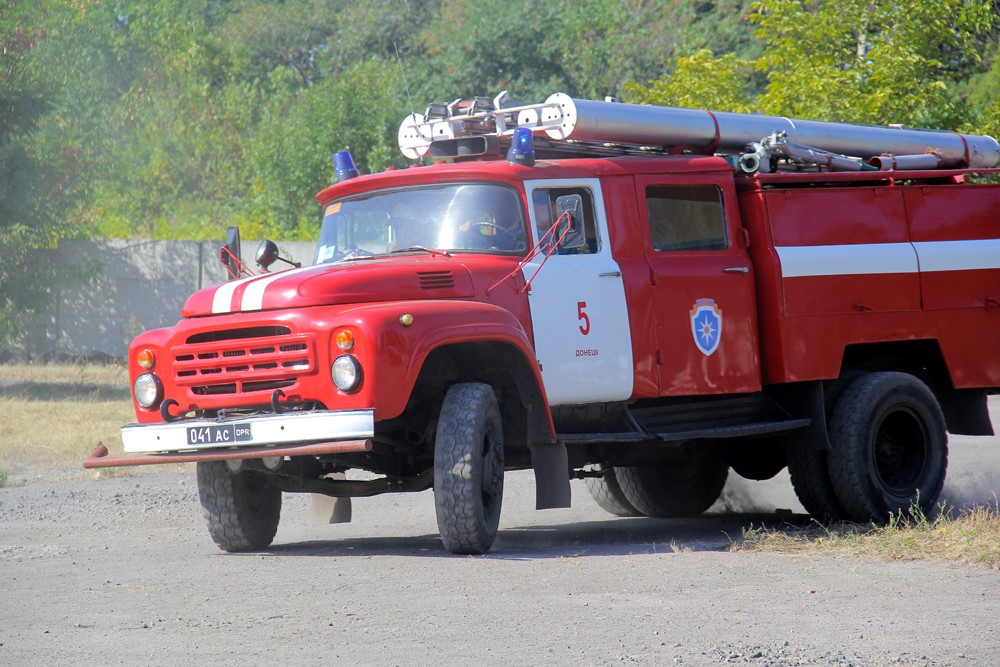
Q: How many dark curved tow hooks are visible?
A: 2